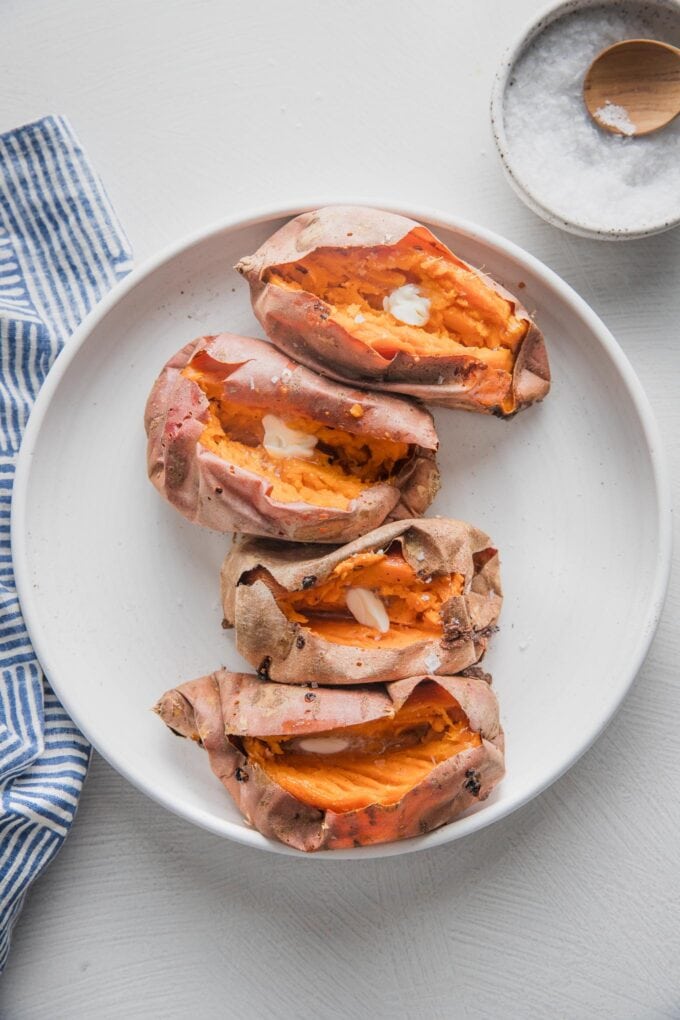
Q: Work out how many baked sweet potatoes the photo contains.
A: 4